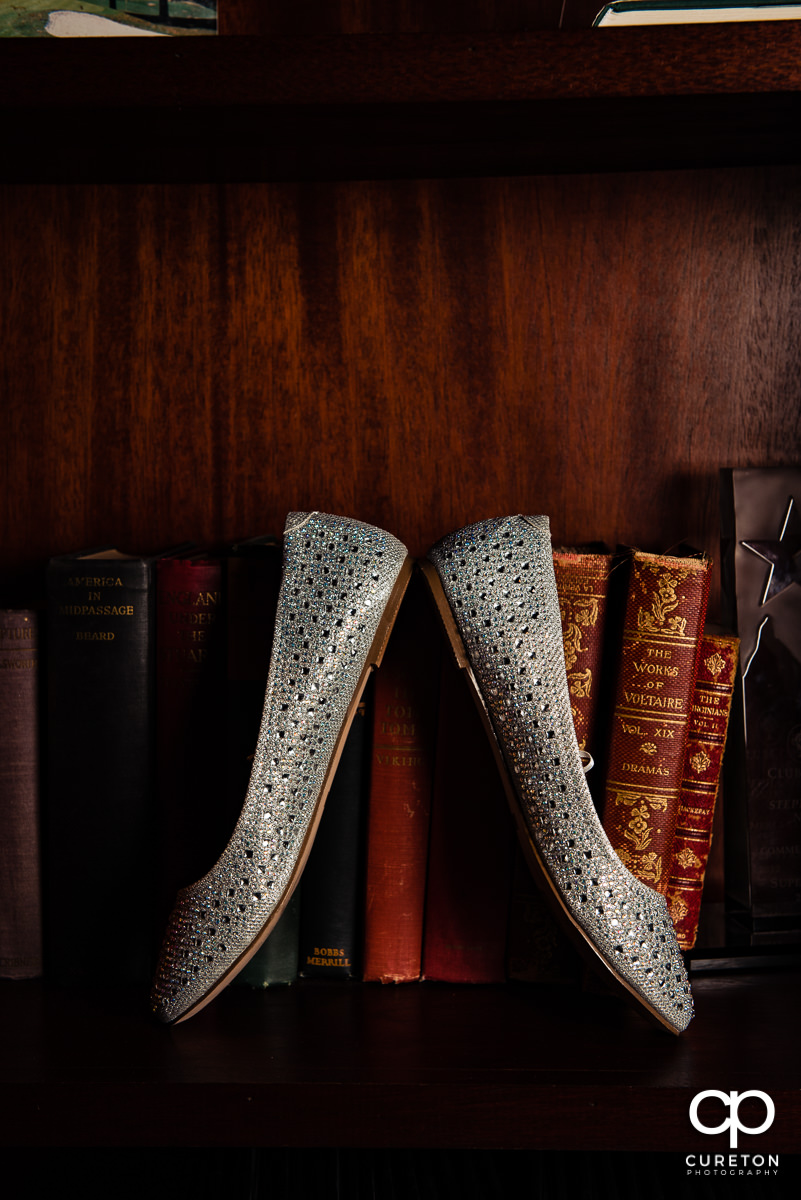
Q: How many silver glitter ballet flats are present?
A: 2